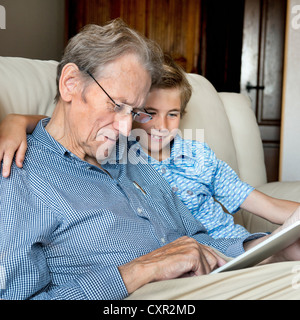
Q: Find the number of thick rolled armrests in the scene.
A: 1